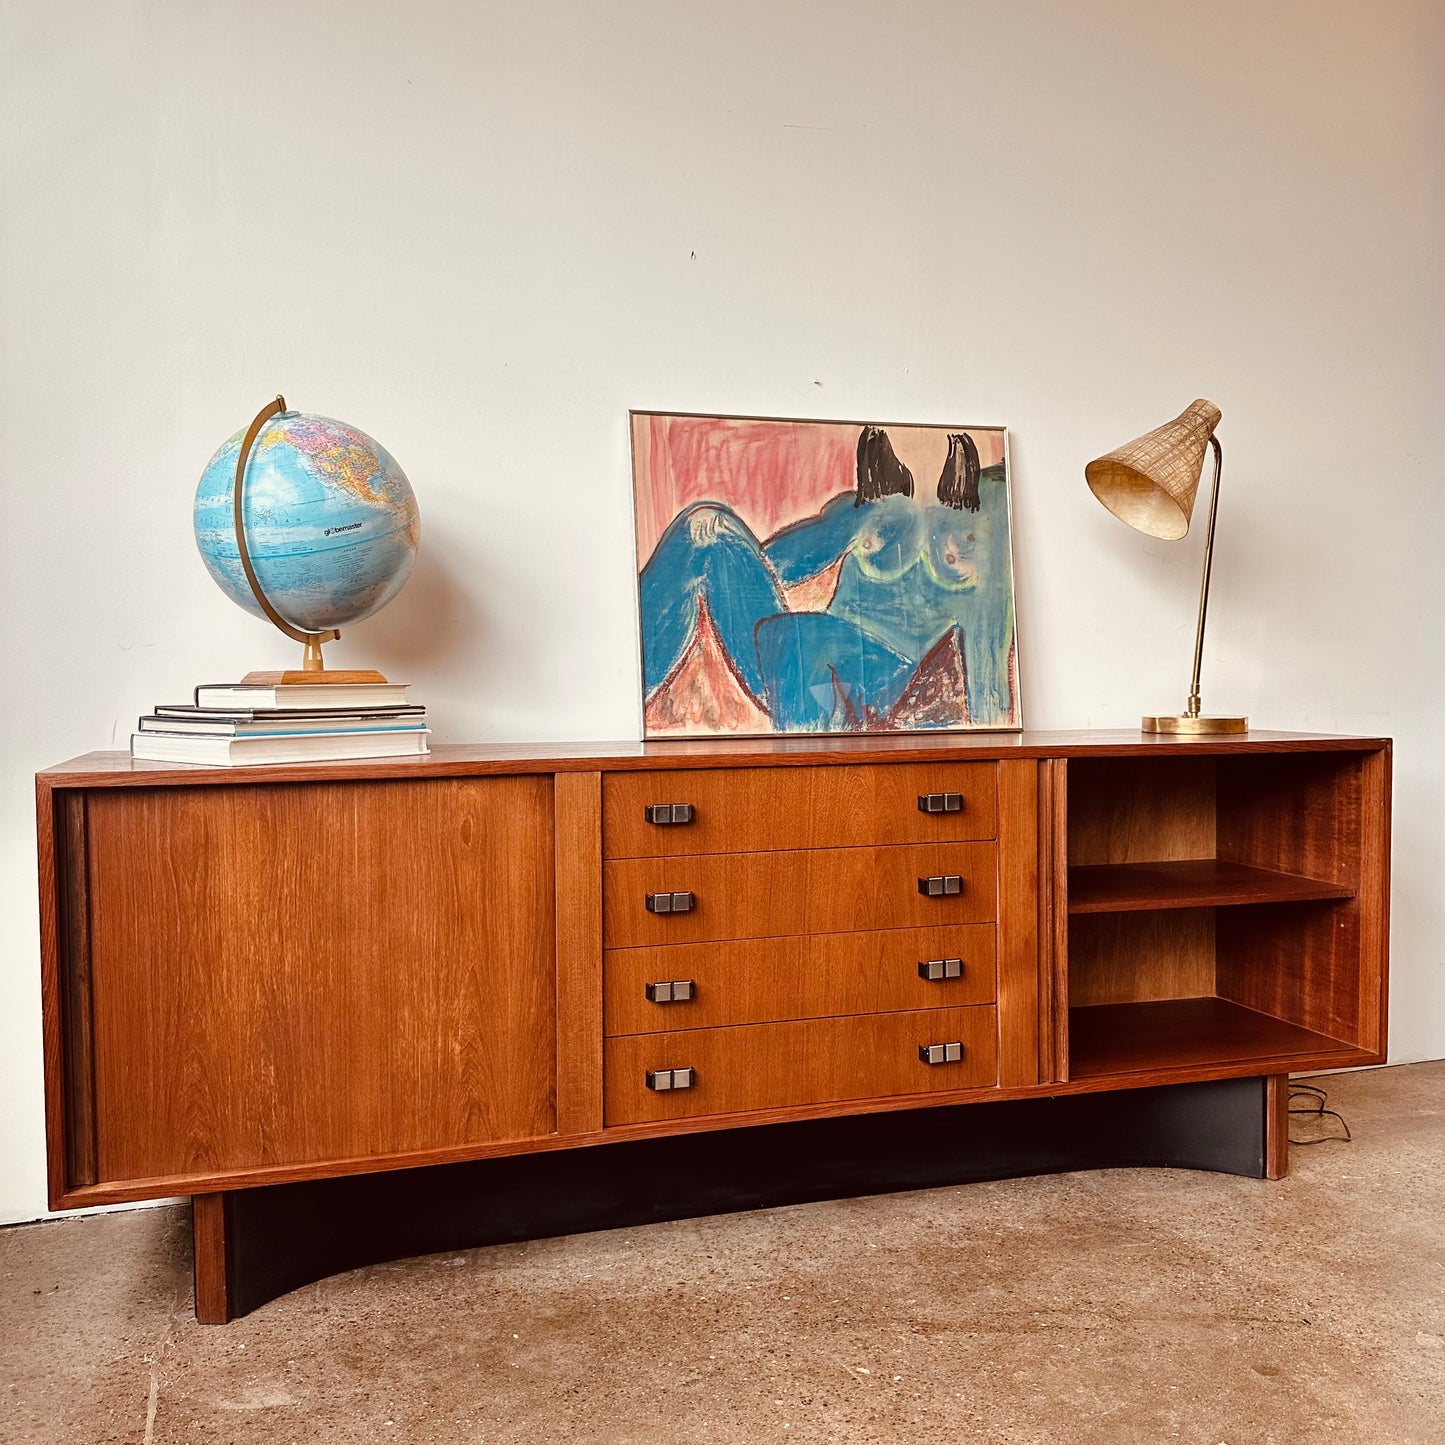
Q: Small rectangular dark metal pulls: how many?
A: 8